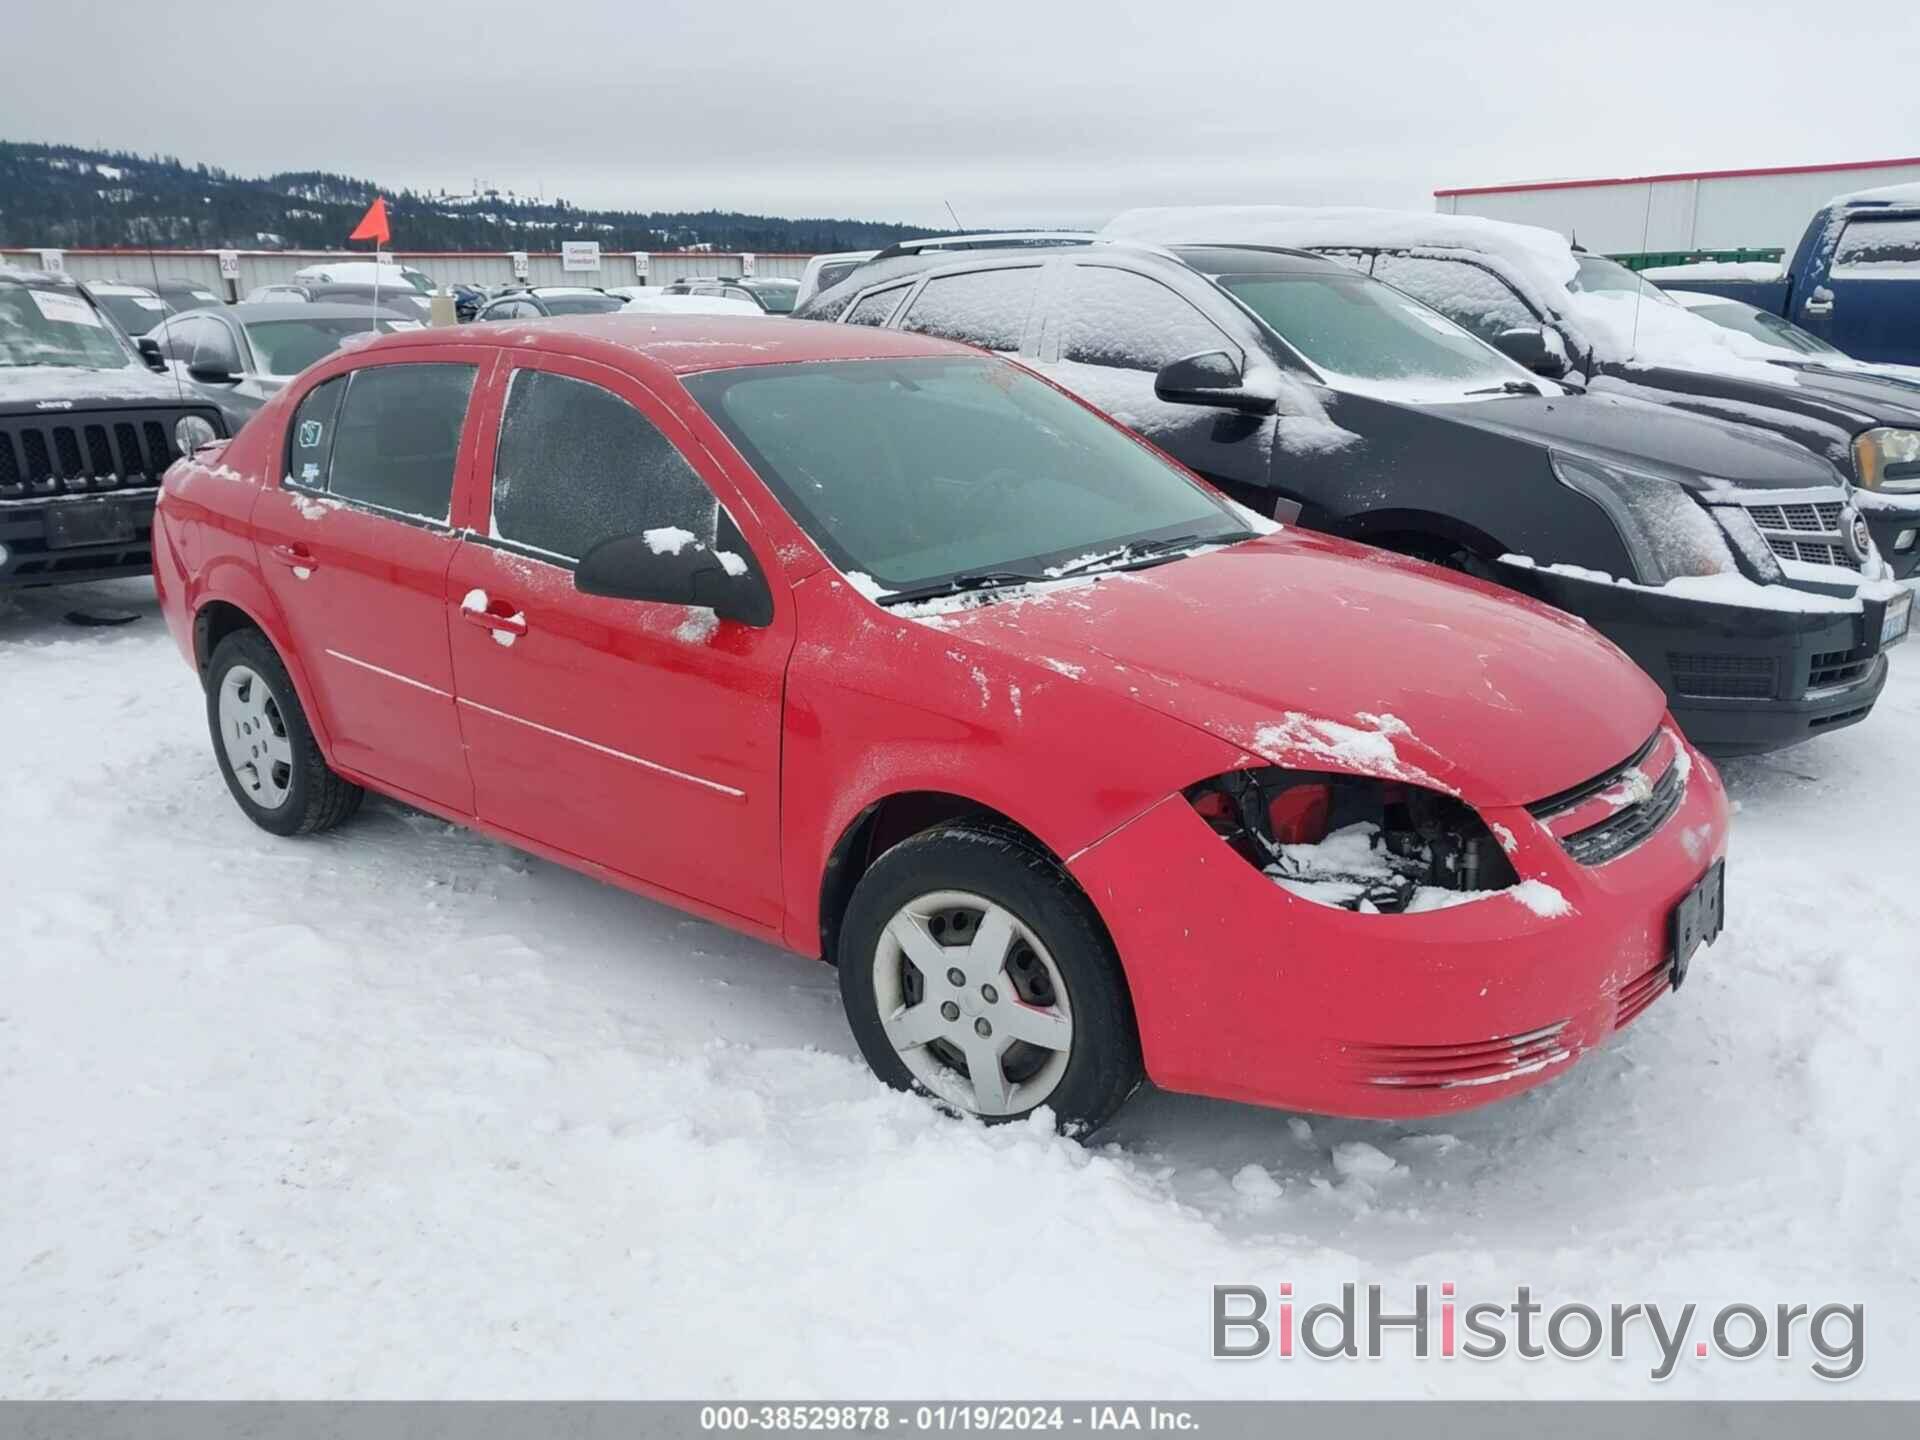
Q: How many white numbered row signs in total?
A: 6